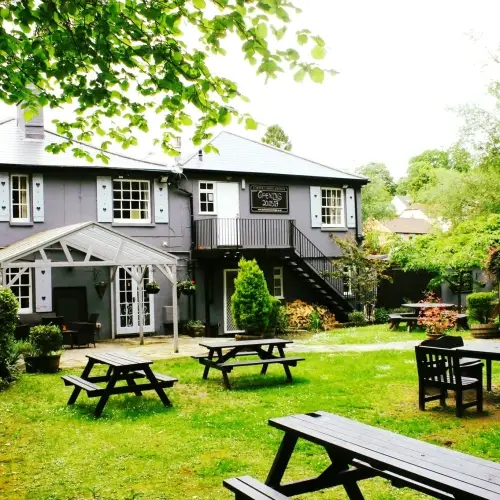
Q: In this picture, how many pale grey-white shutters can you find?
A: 7